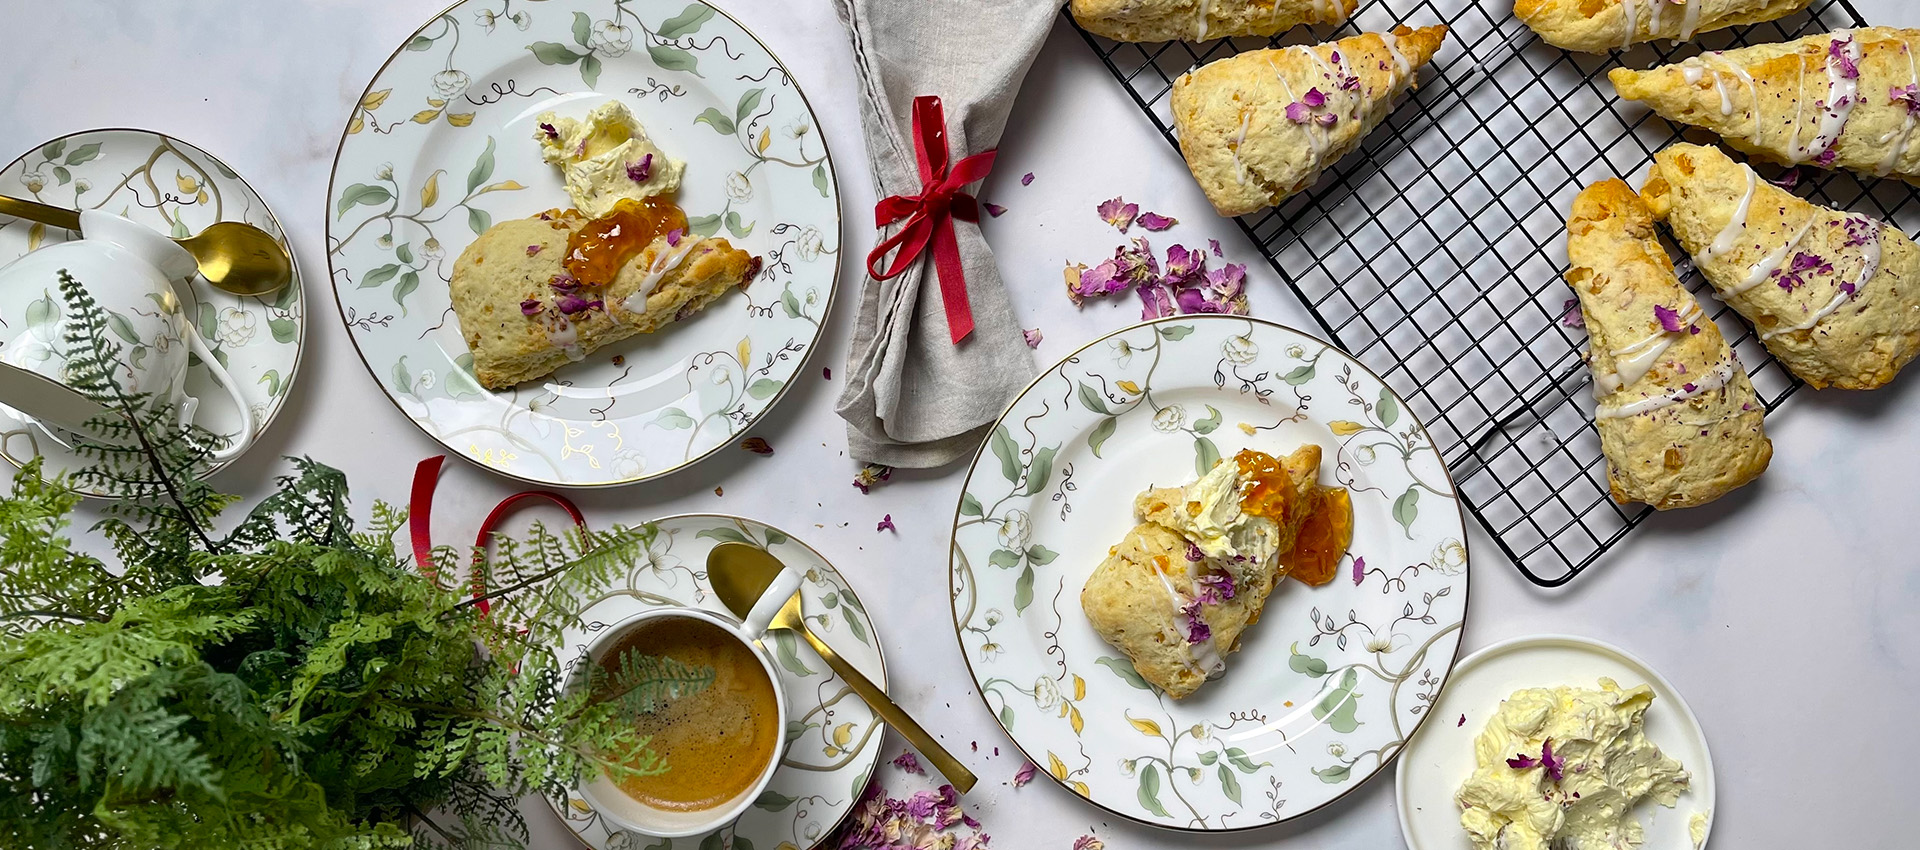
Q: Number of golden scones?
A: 8